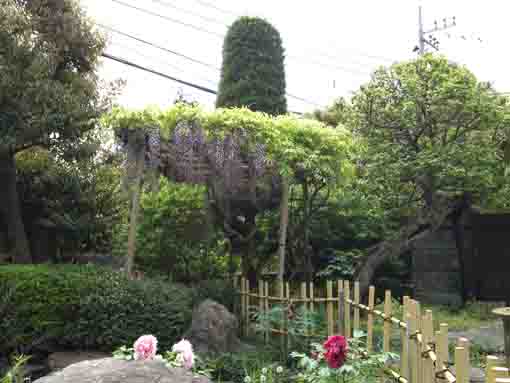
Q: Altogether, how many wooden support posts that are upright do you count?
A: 2